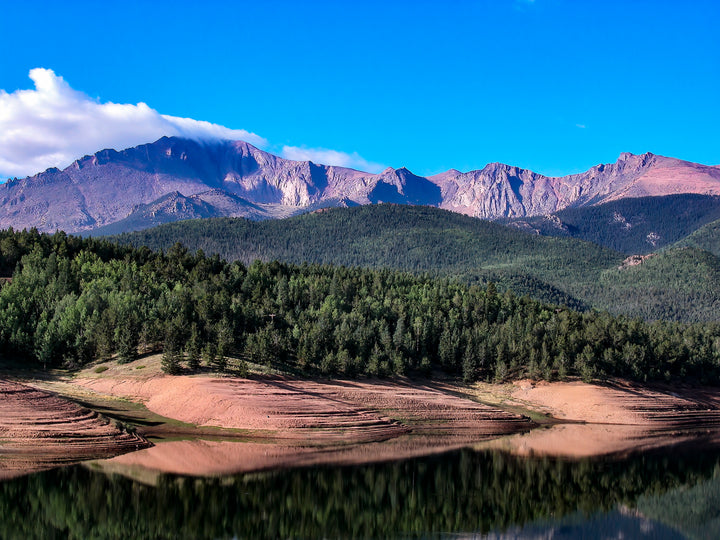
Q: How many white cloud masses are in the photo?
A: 2